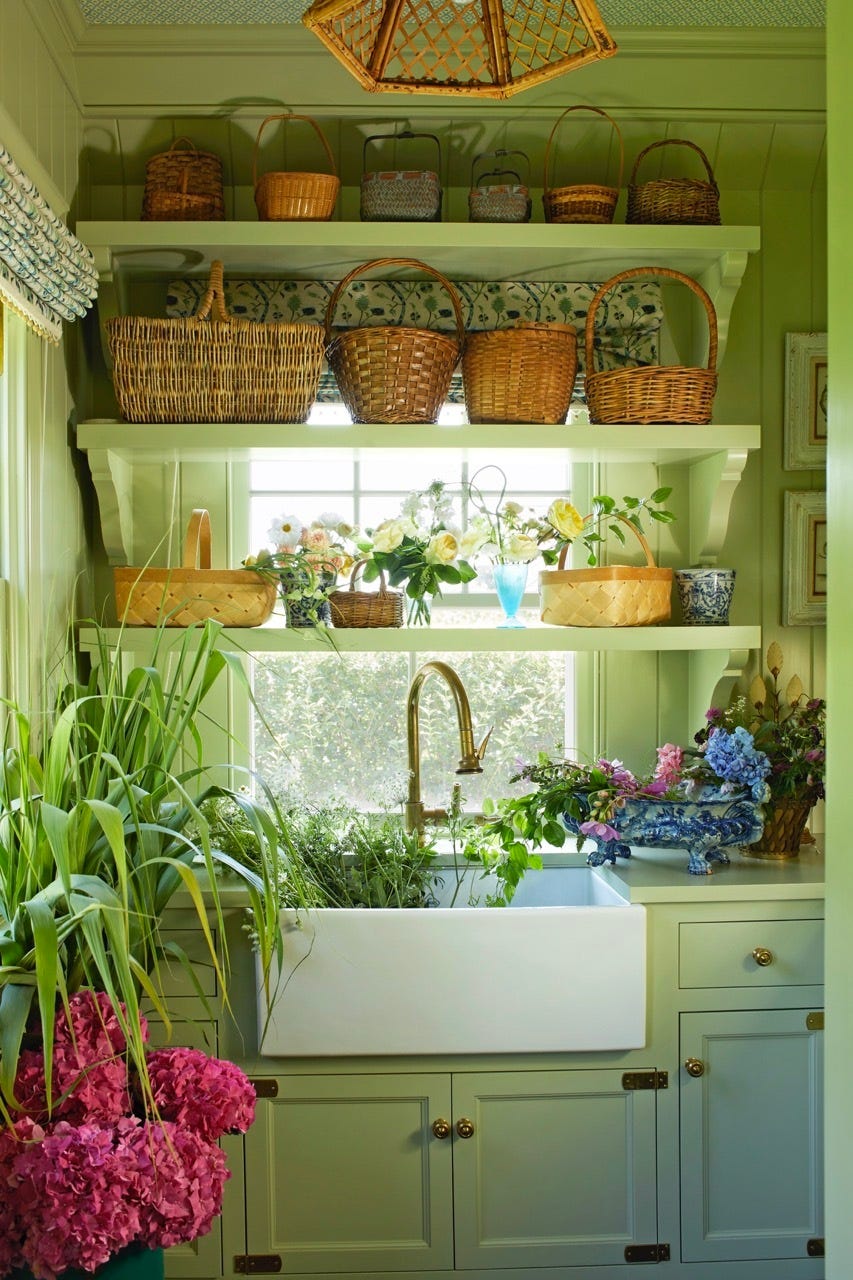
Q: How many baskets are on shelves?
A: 13